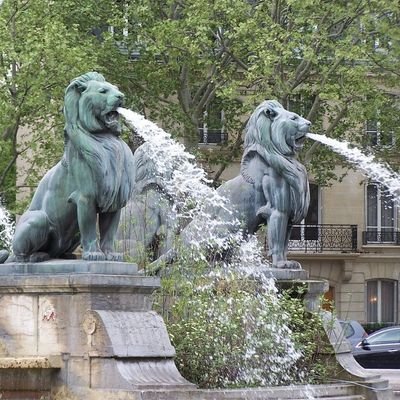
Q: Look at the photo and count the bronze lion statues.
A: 3